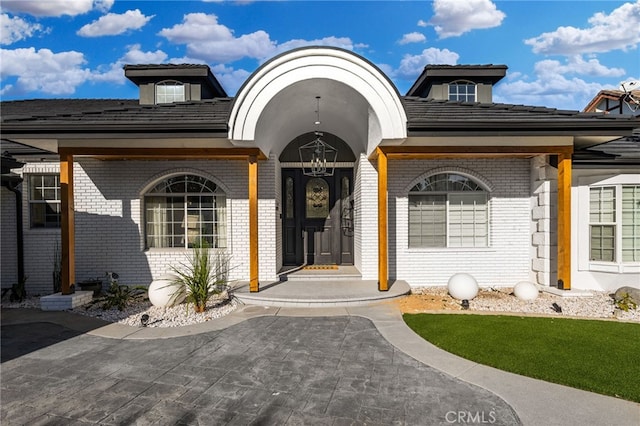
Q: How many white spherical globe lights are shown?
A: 3